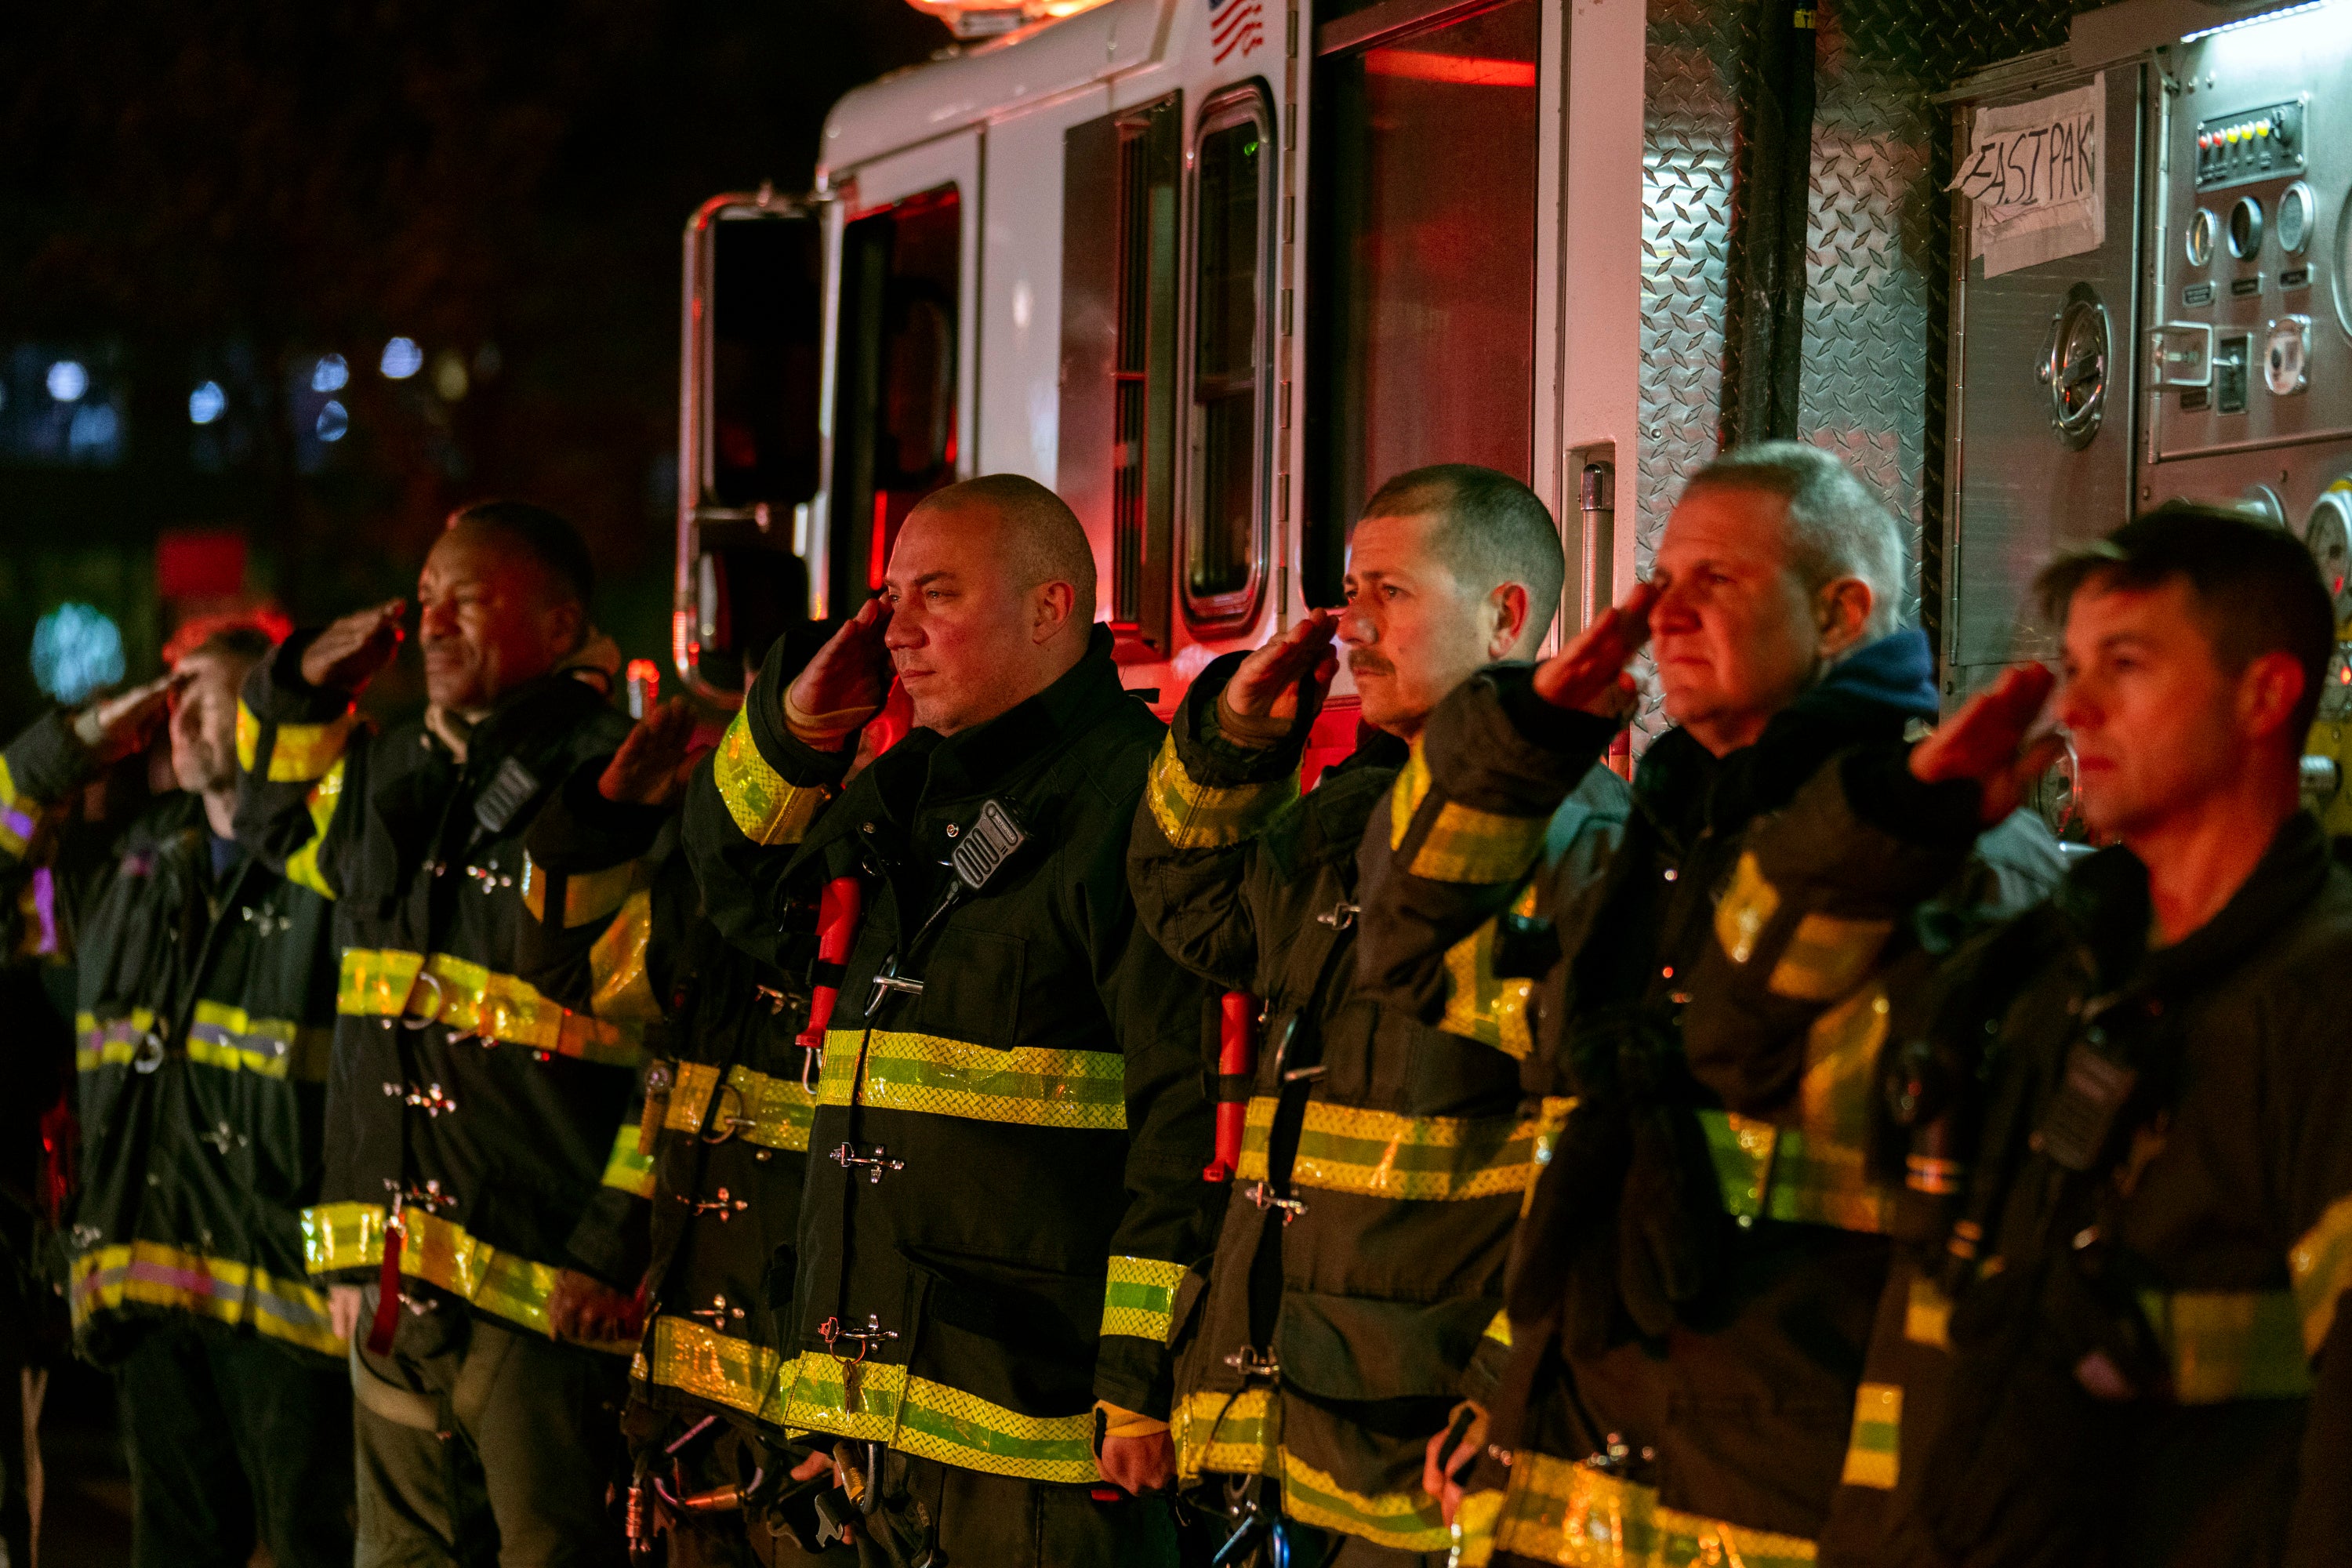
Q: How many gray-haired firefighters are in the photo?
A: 1